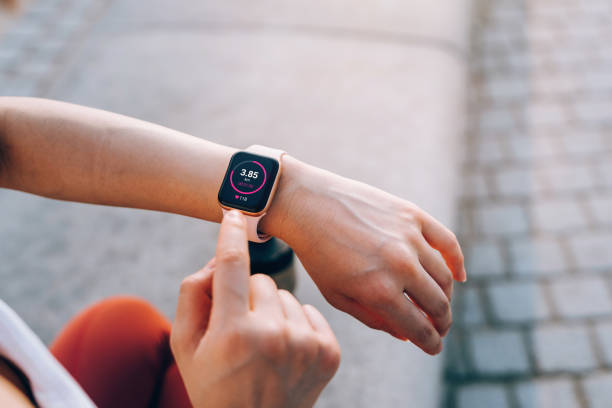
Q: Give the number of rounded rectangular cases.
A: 1